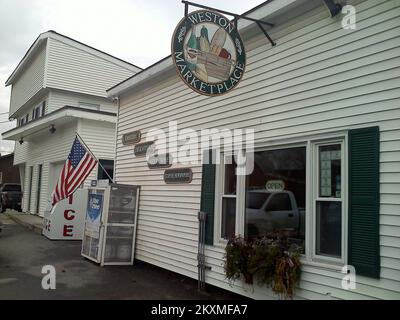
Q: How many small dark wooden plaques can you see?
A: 4